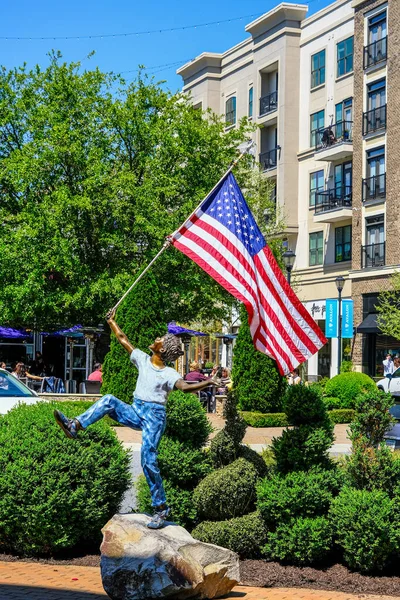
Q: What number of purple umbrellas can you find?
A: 3